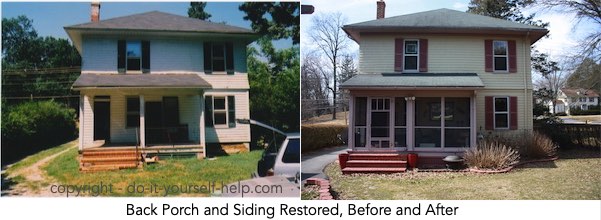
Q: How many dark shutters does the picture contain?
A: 6